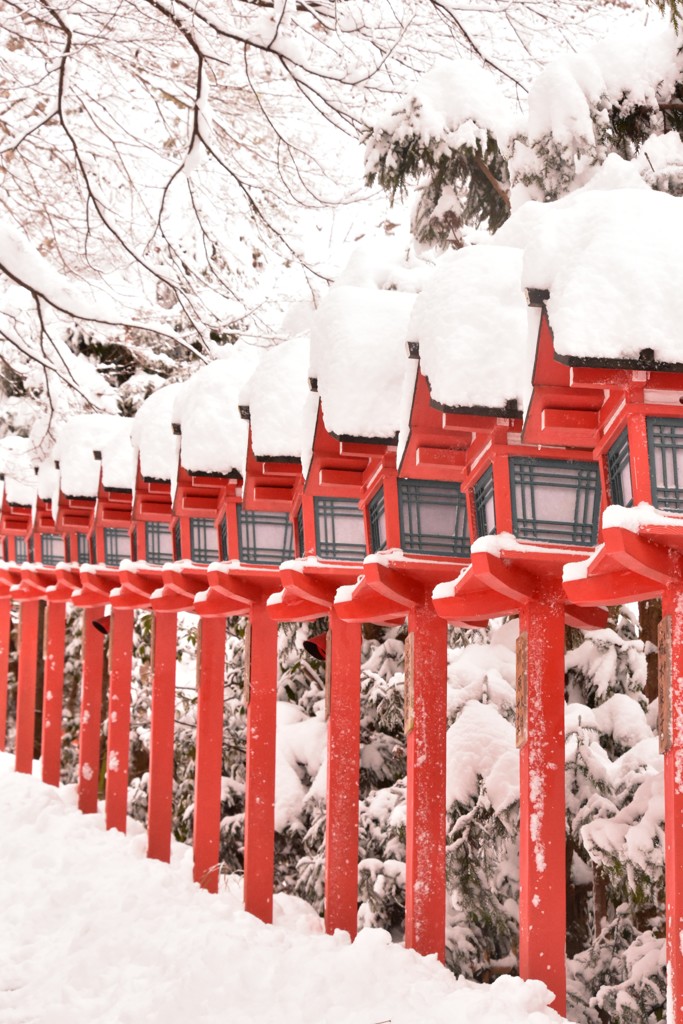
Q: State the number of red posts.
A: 12